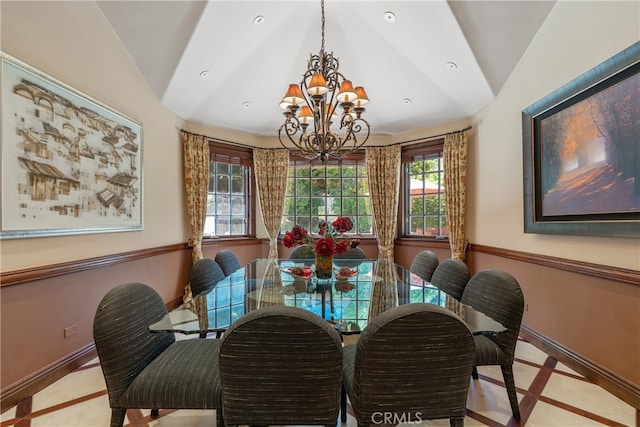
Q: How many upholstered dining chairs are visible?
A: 10